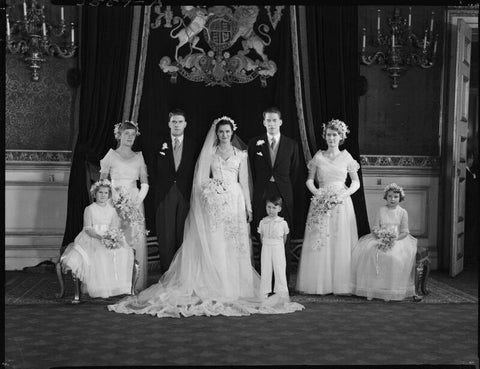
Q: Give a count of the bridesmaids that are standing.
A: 2